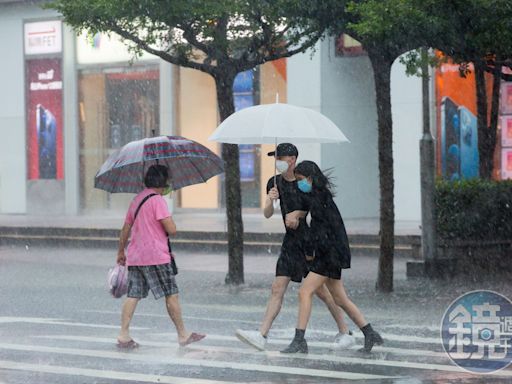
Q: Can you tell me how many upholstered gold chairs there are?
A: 0